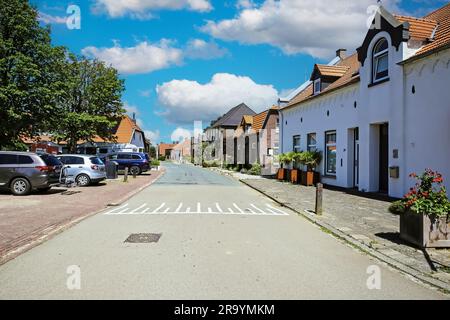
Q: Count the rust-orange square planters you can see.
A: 3